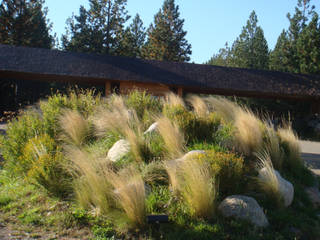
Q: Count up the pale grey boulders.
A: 5